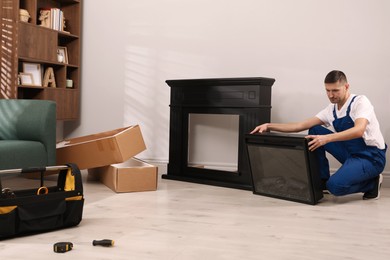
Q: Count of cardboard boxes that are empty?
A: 2